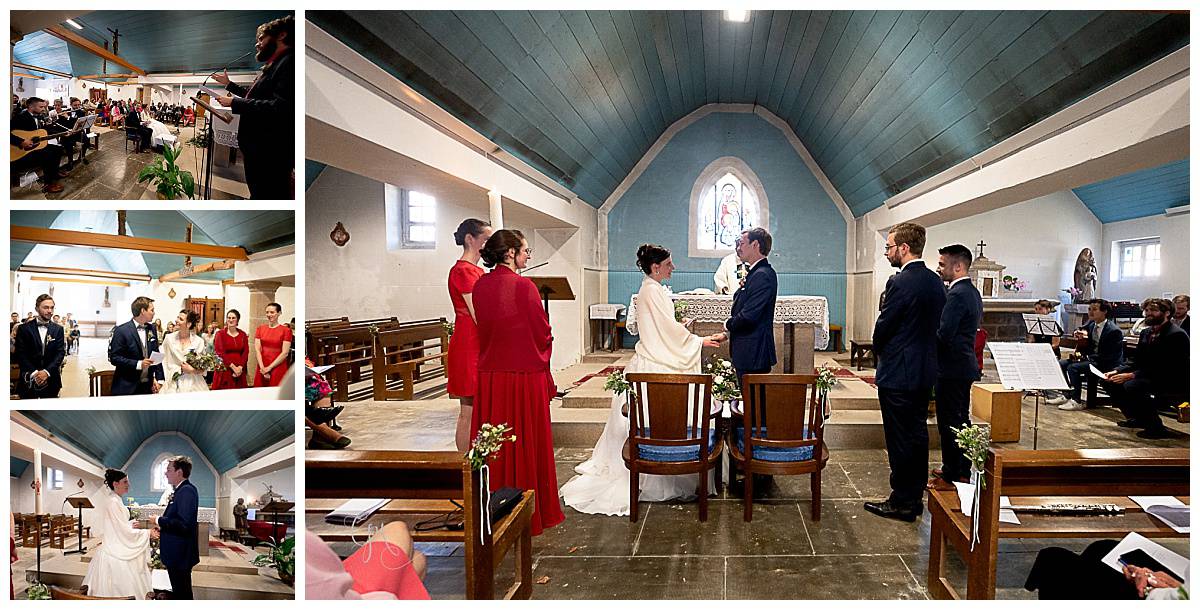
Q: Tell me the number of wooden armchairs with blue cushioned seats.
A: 2